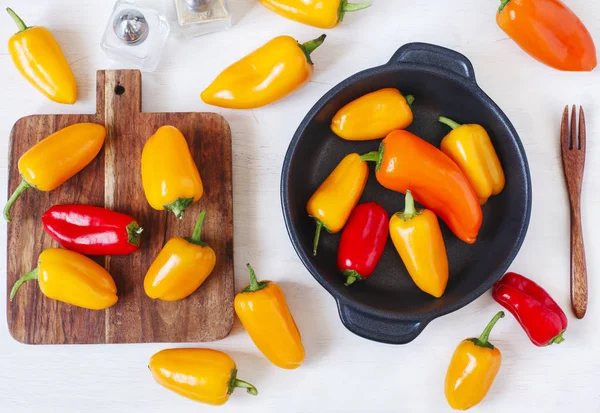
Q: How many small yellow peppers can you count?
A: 14